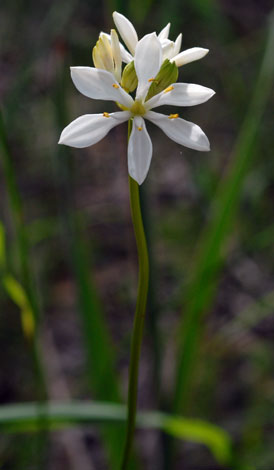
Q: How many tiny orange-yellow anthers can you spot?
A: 6